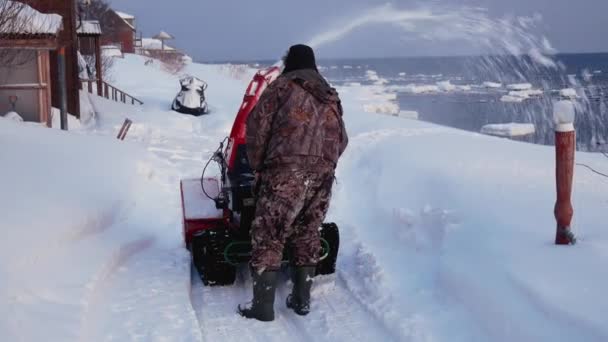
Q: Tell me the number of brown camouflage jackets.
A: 1